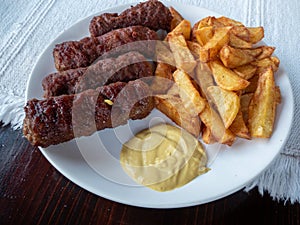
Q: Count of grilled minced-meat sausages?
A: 4